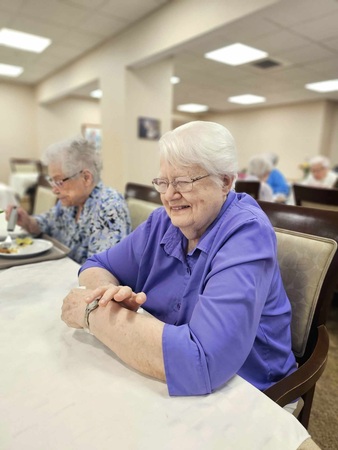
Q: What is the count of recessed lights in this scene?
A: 8